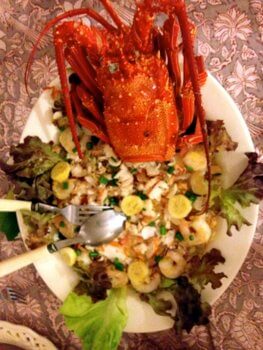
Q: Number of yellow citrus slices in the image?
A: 6